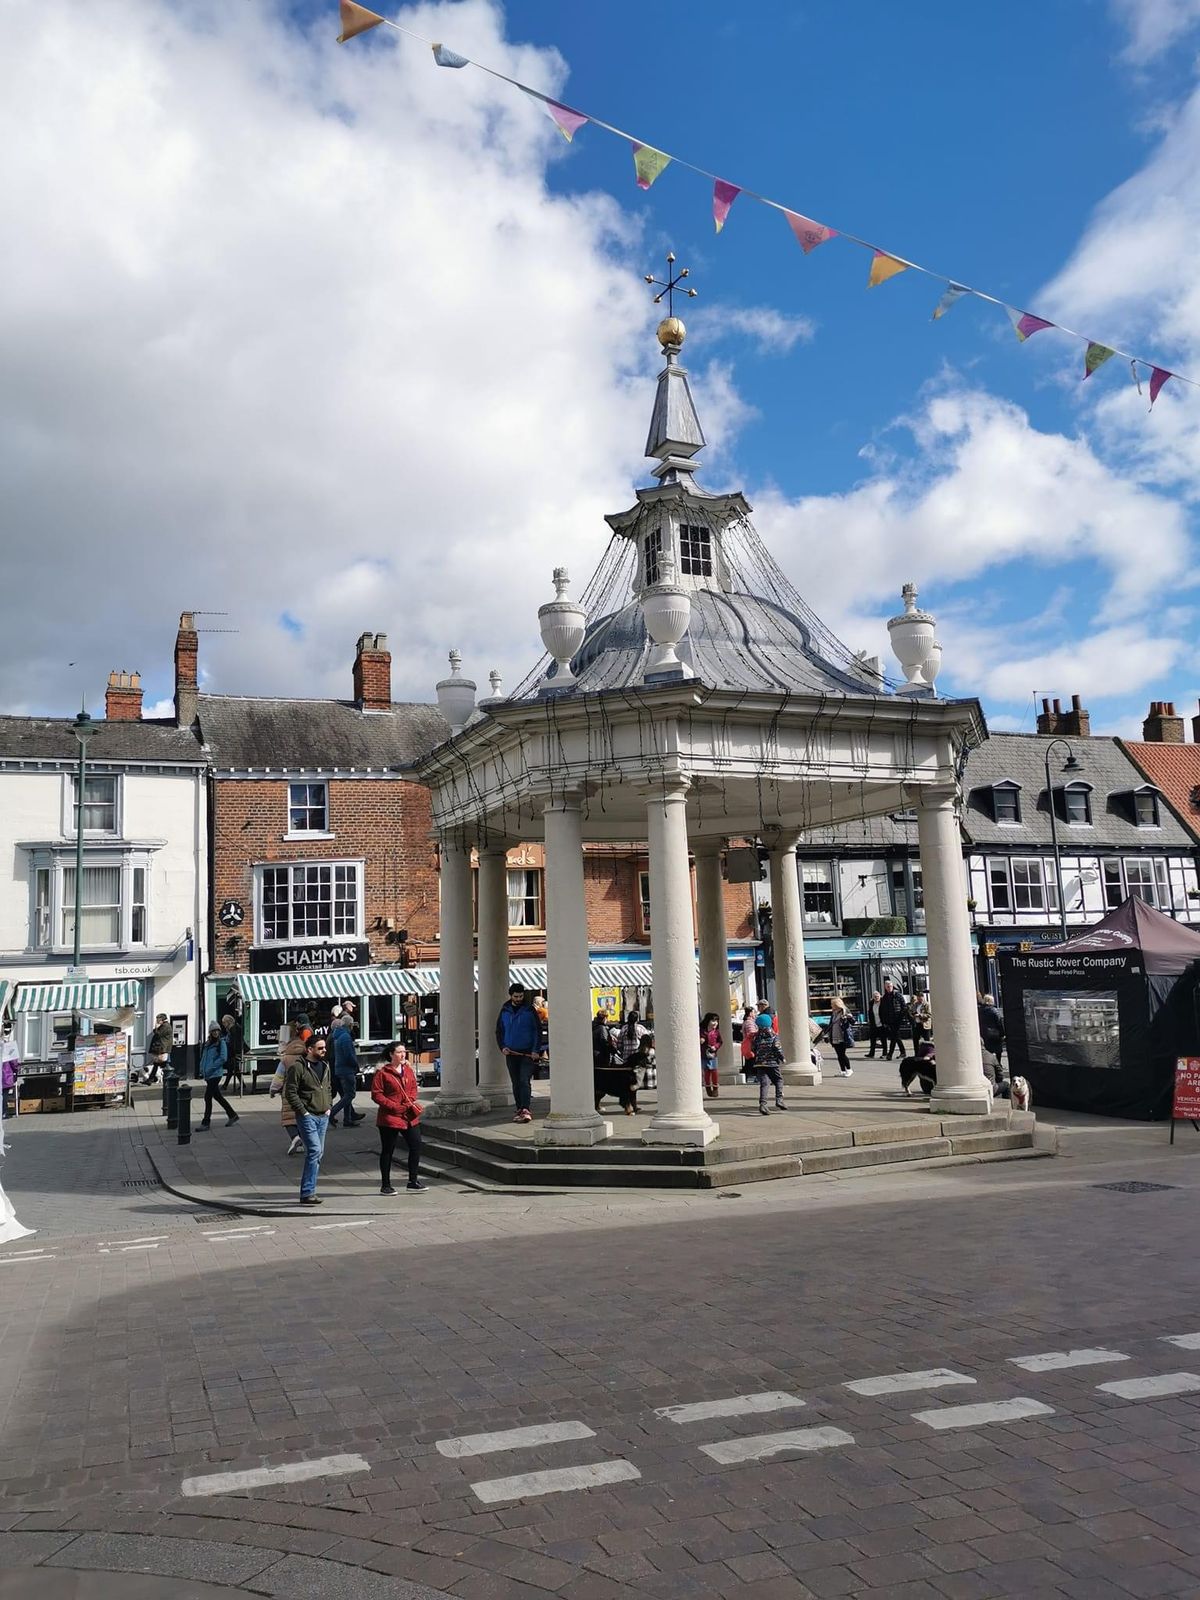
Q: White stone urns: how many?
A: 6